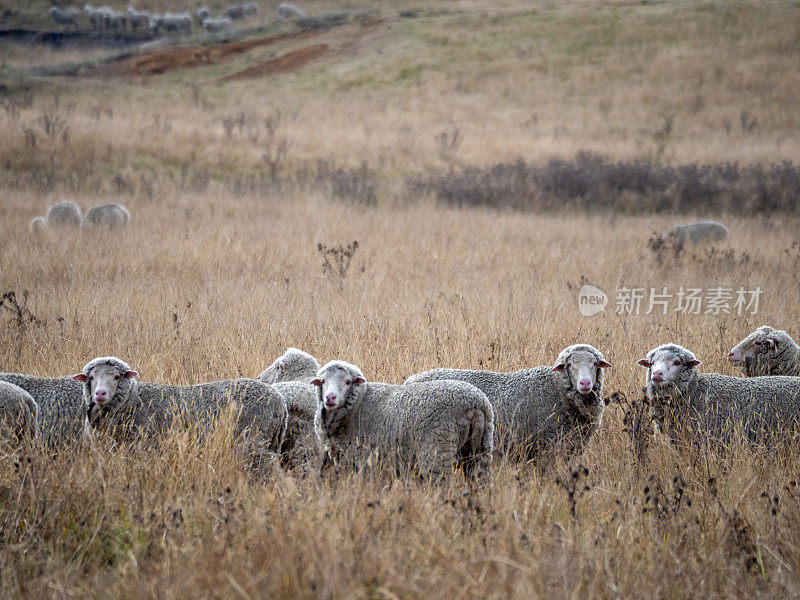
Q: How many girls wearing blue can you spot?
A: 0